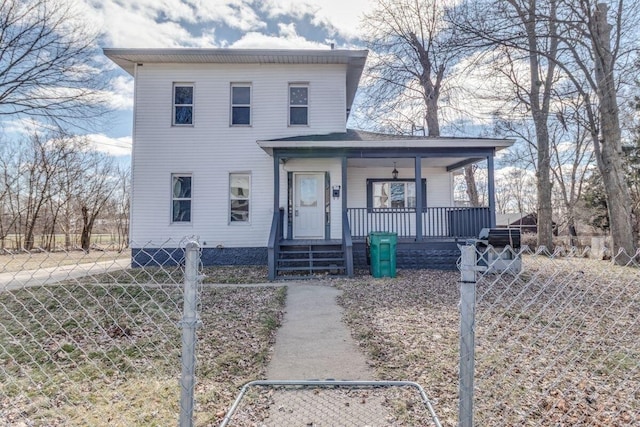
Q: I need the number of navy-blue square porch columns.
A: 4